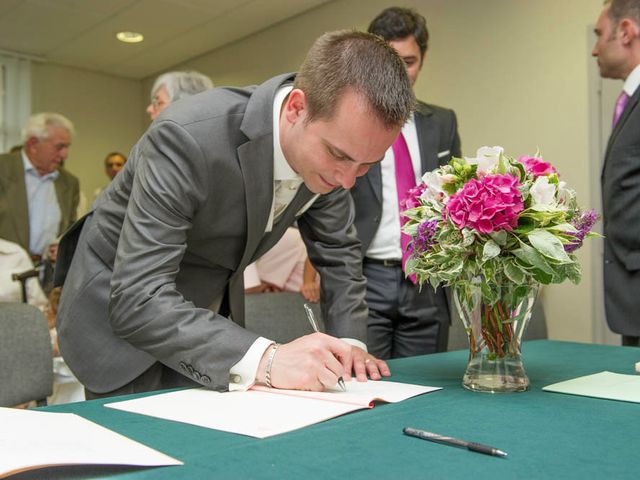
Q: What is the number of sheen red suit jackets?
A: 0